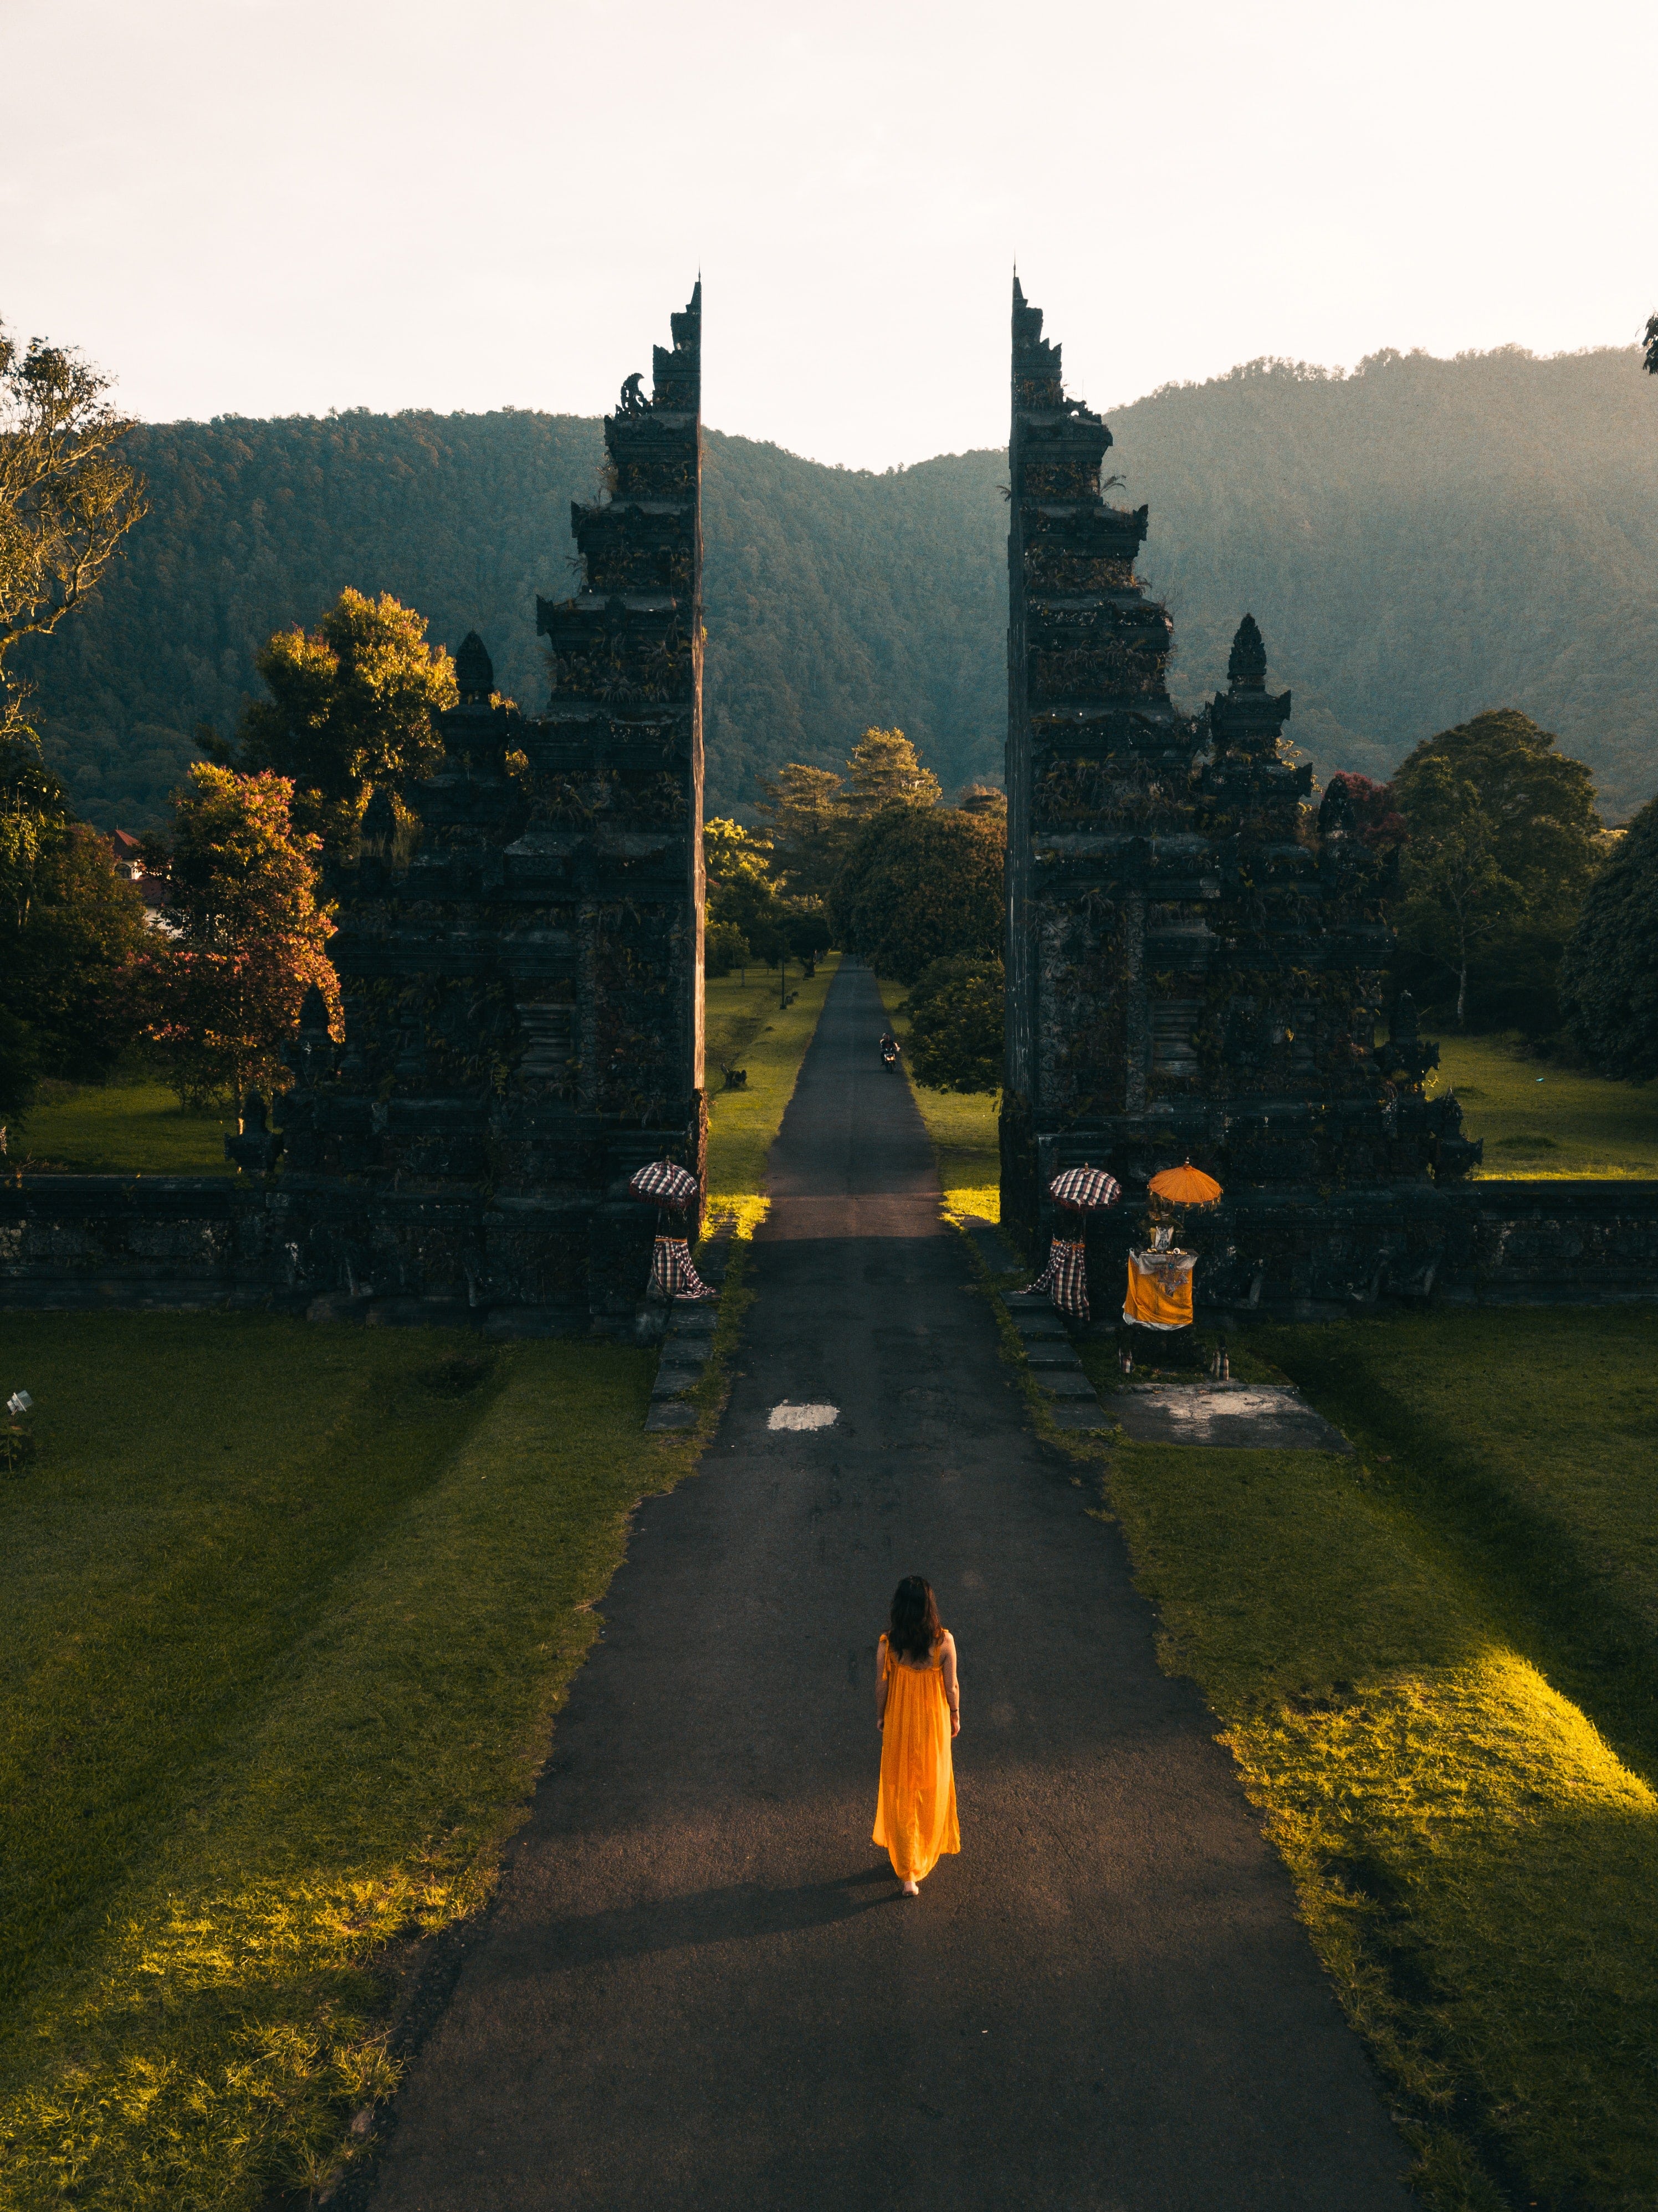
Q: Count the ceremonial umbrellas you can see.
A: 3